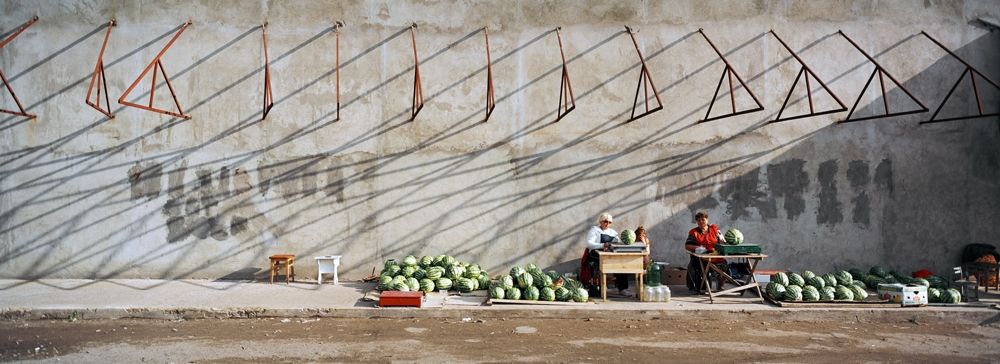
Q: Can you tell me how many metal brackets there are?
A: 13